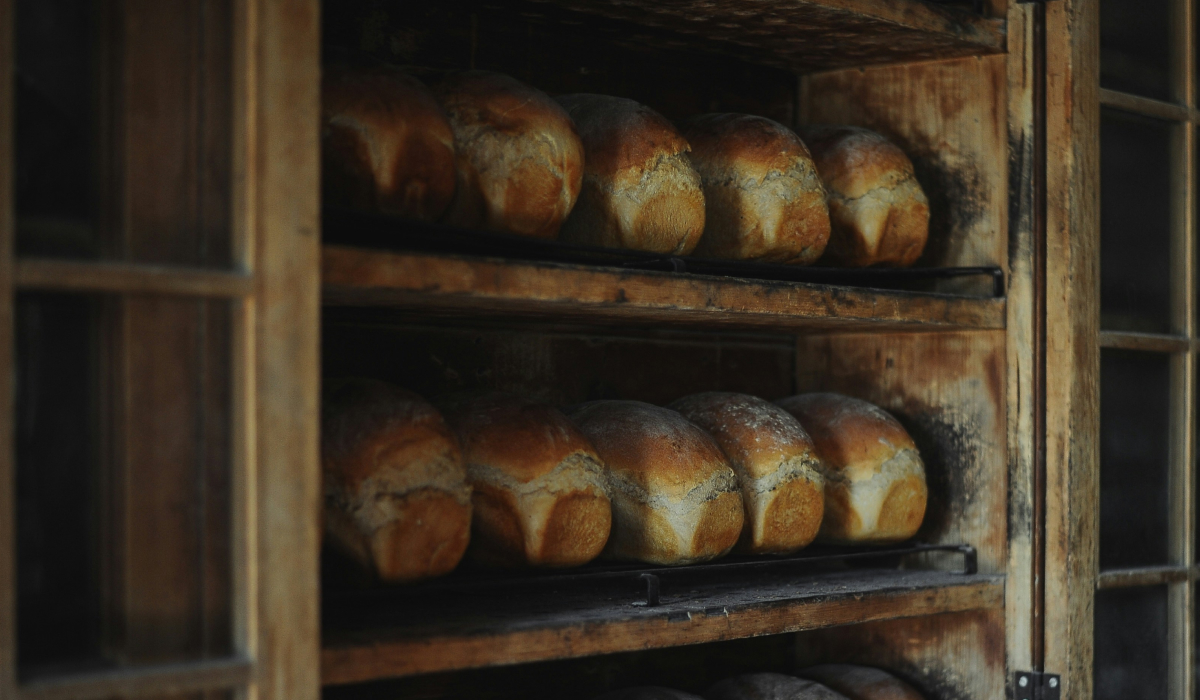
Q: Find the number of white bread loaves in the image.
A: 10